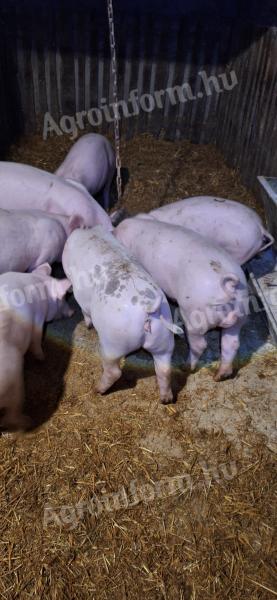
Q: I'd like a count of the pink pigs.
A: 7